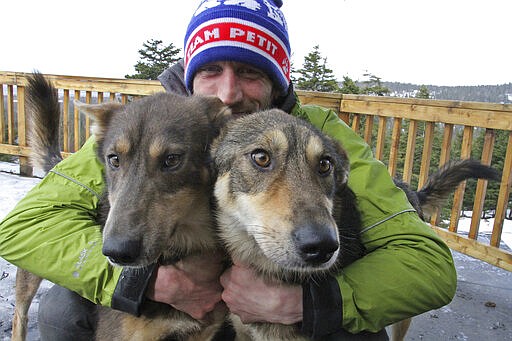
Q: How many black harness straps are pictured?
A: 0